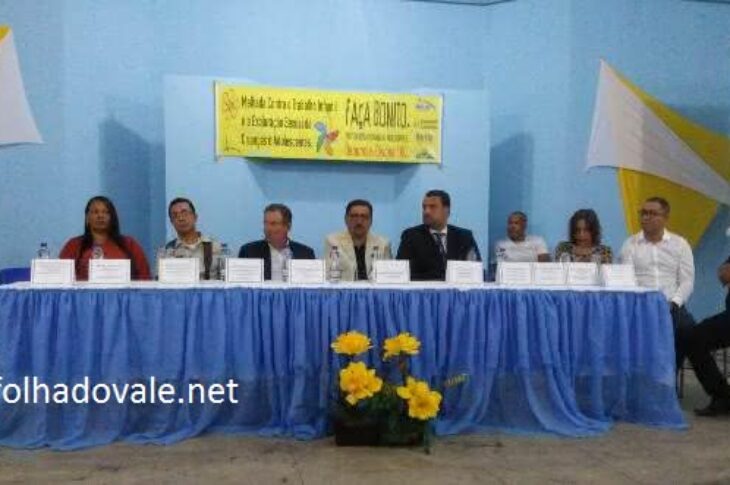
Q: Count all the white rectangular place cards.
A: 11